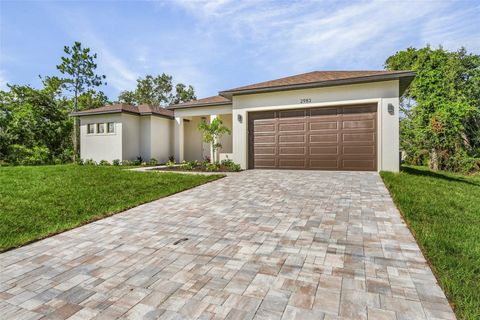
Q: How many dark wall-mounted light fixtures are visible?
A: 2